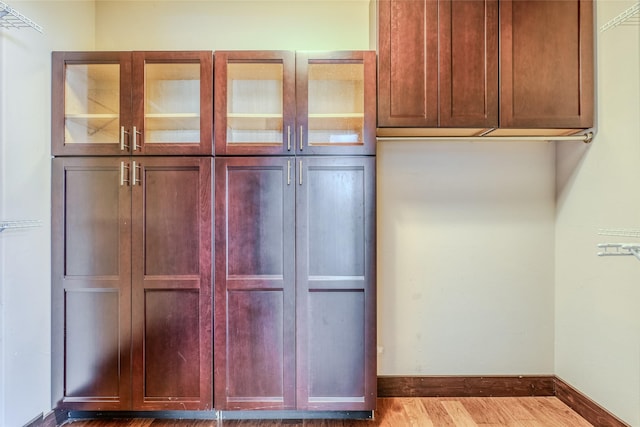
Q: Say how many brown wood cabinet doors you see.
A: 11